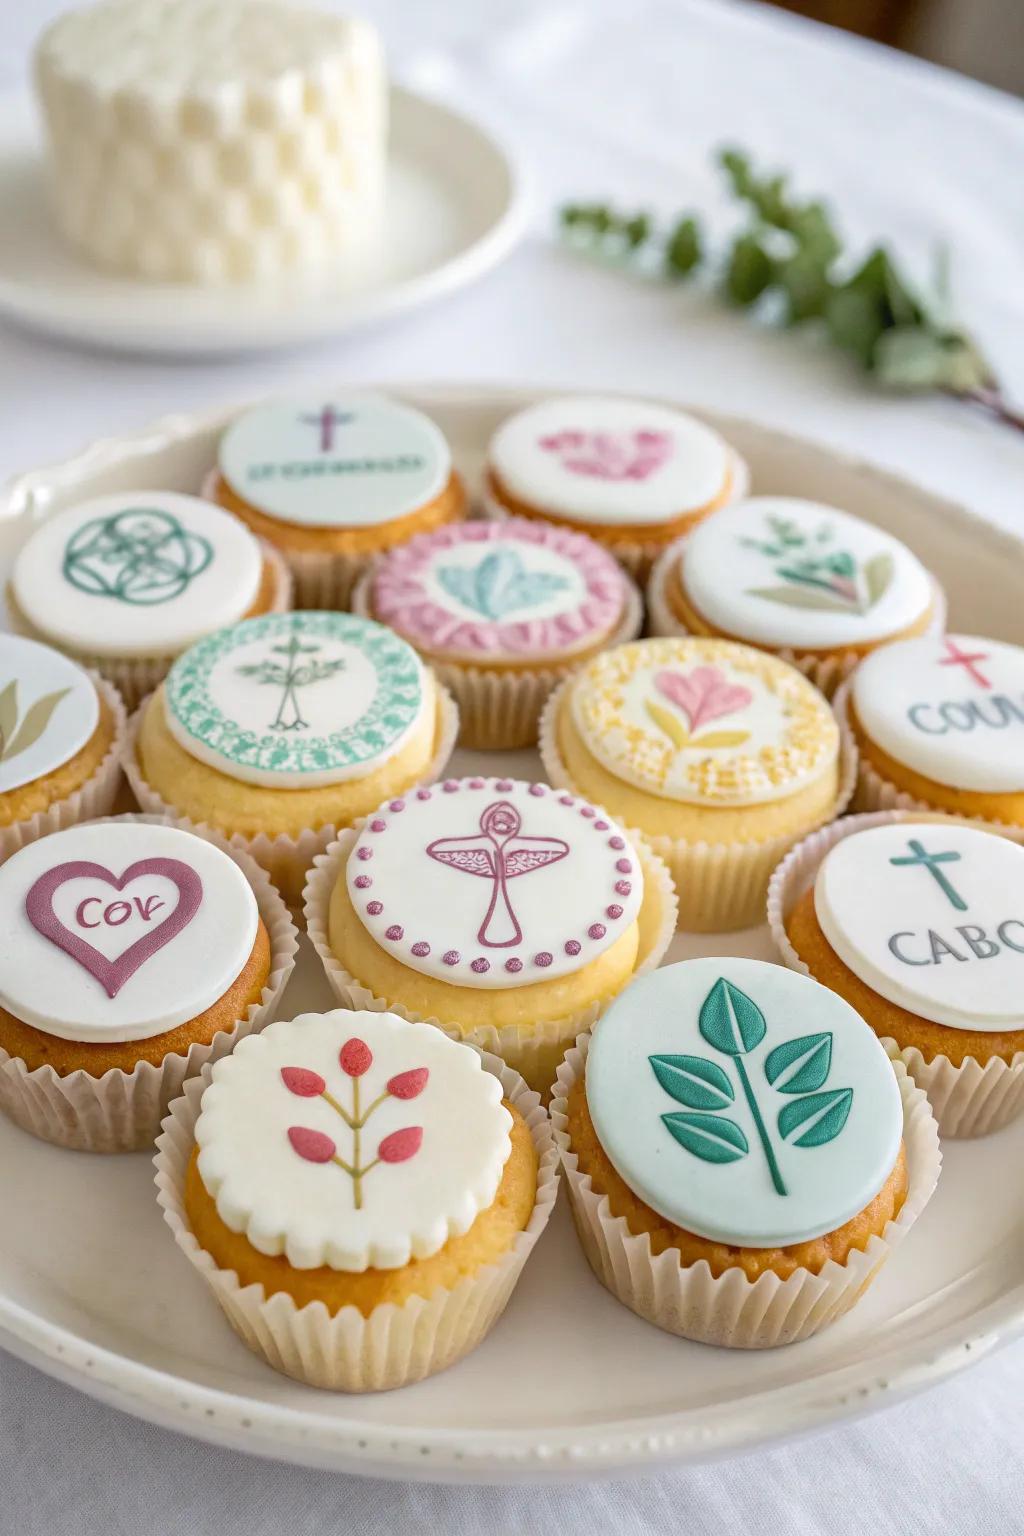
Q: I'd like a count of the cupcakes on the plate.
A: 14